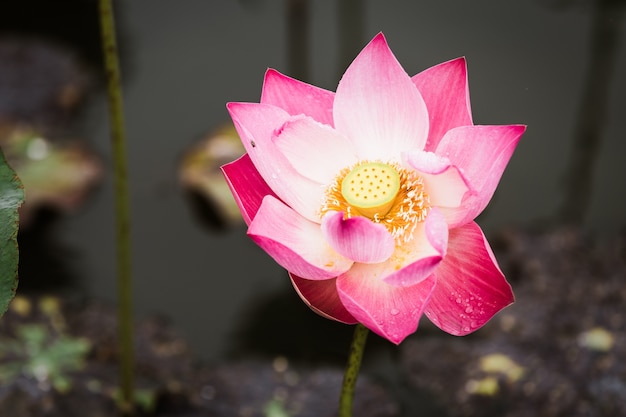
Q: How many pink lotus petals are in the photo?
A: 14